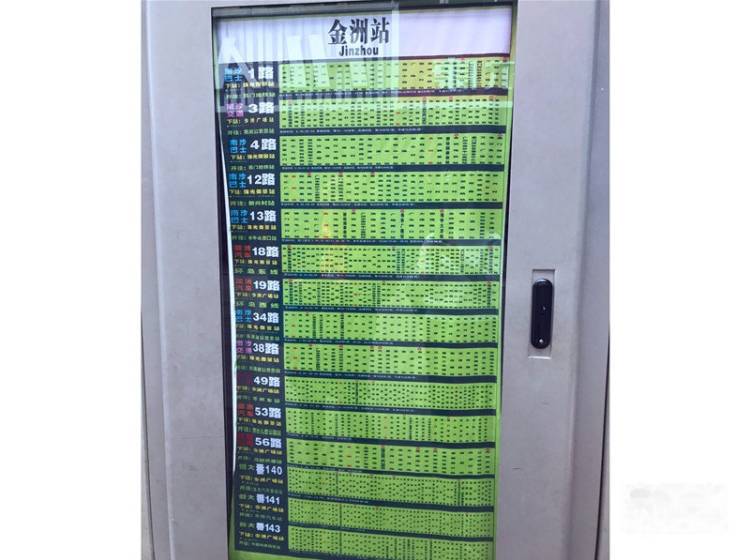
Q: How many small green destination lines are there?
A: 15